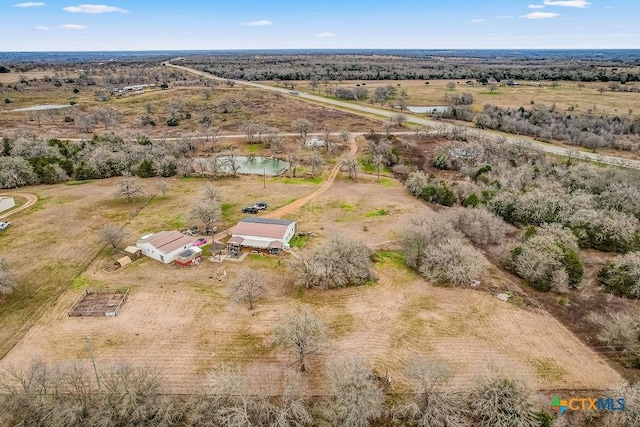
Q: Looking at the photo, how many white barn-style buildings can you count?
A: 2